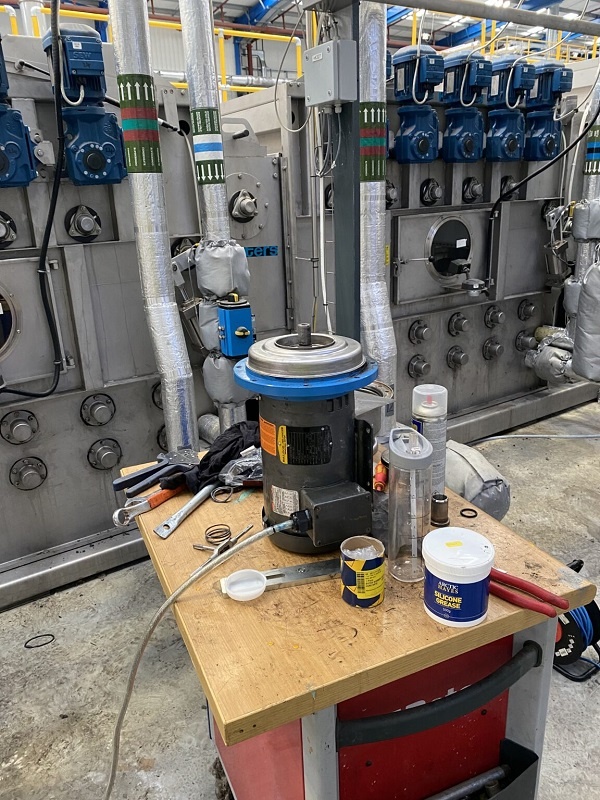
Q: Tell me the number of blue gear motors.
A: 6